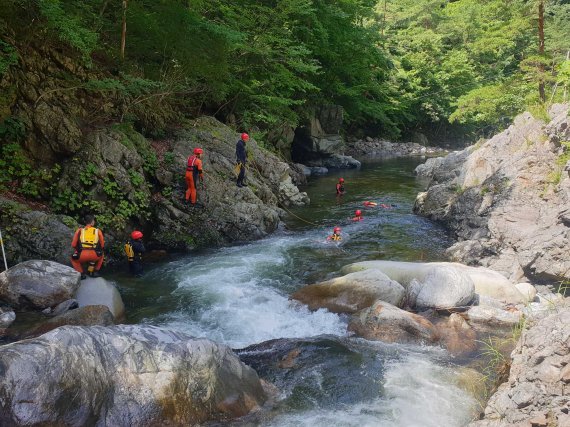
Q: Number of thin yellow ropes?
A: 1